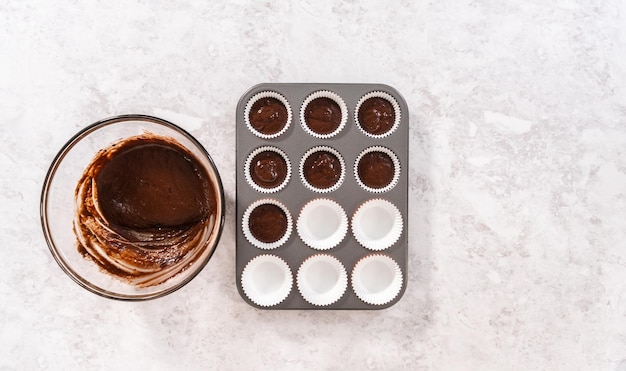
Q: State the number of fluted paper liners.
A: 12